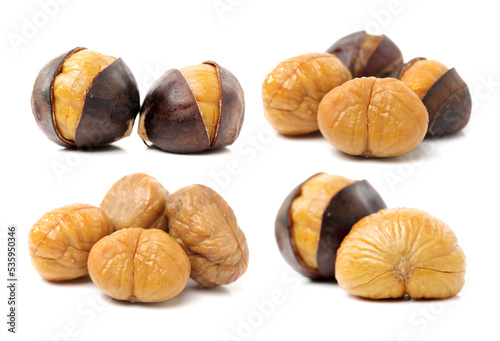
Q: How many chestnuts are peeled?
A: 7